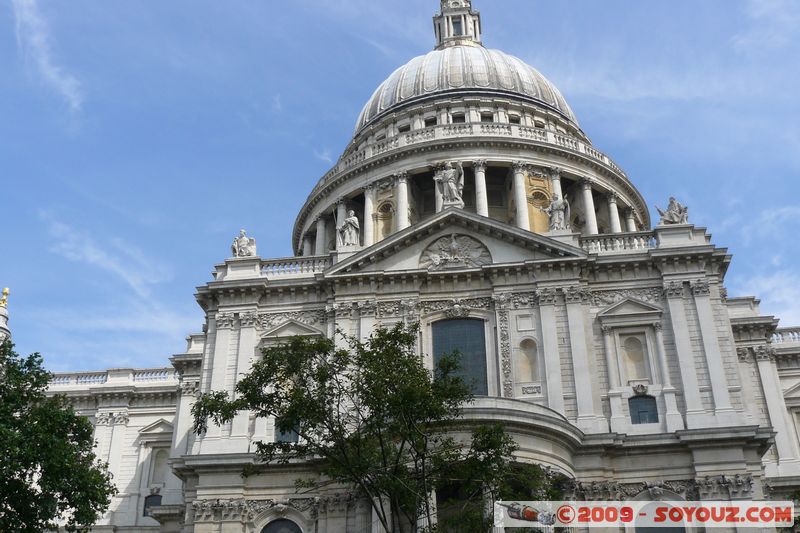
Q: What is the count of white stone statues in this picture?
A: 5